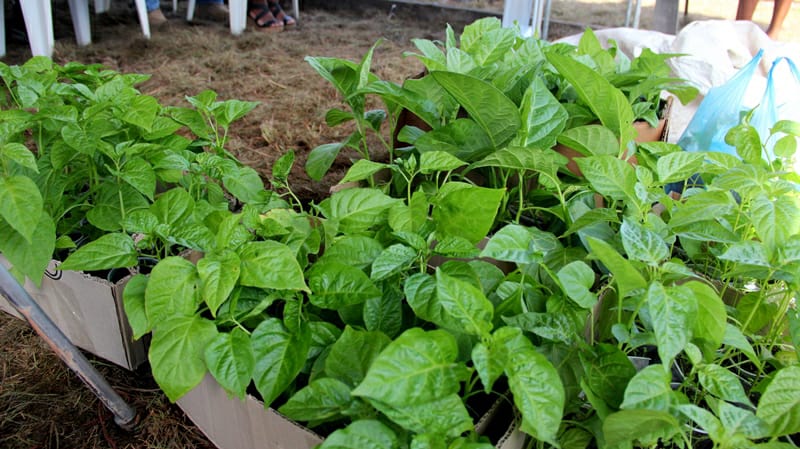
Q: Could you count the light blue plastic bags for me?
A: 1